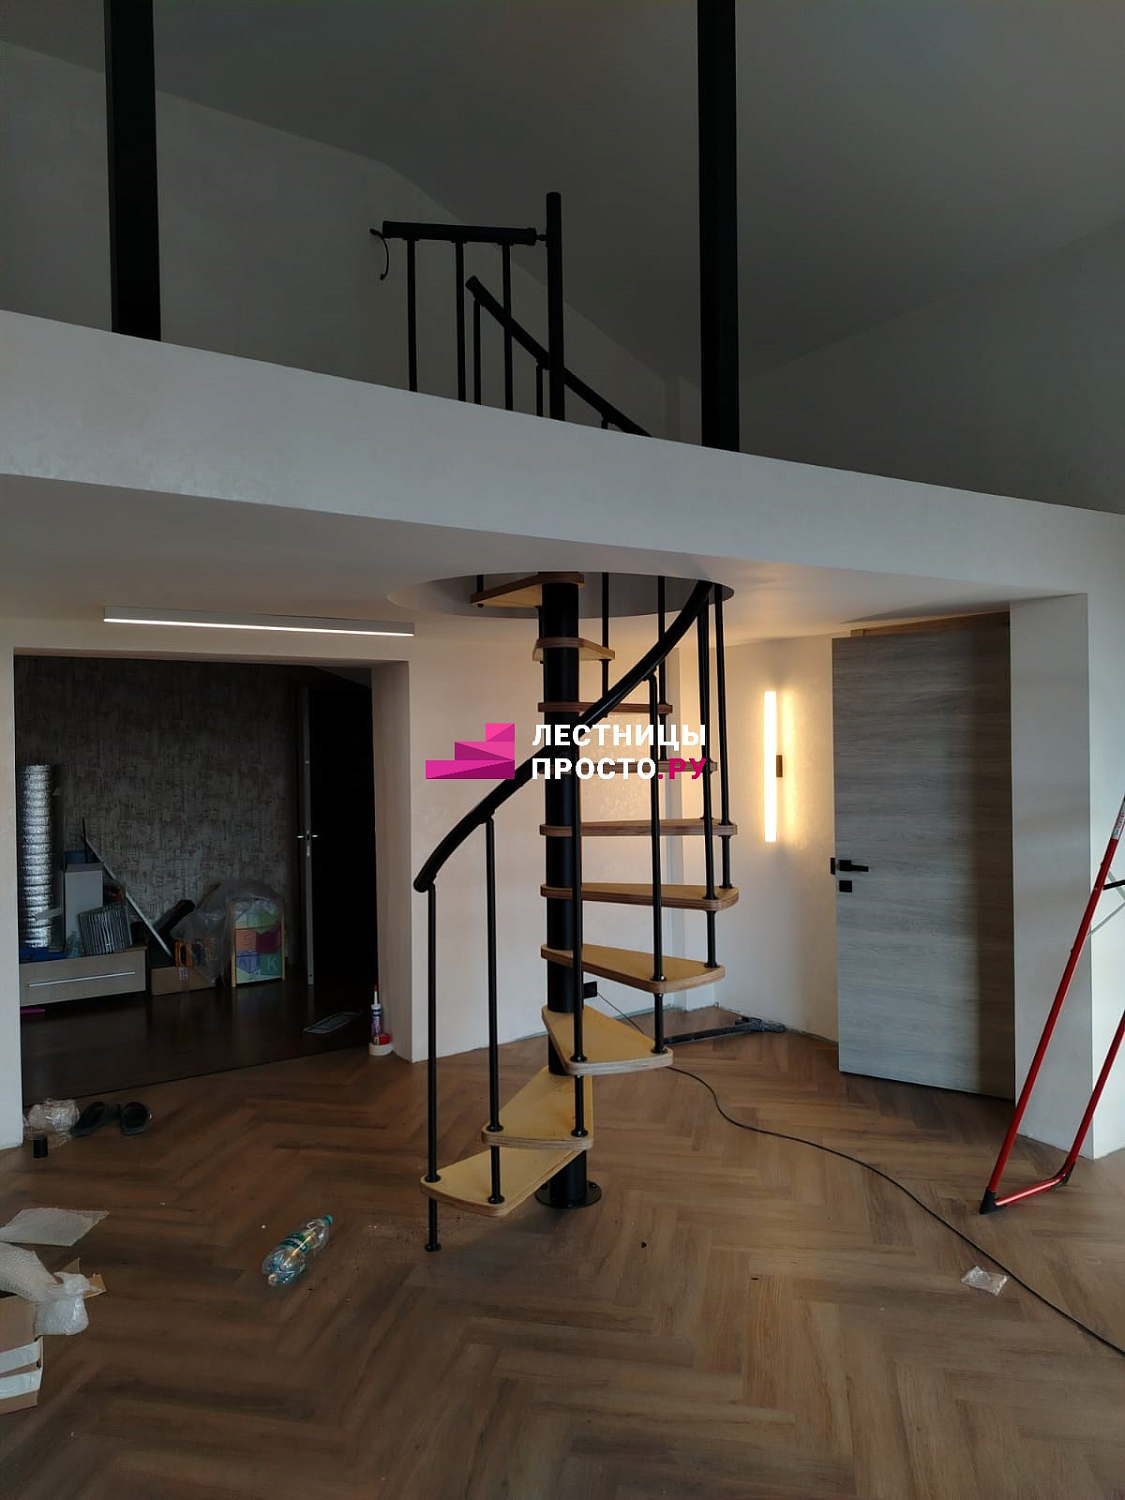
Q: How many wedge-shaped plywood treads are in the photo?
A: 10